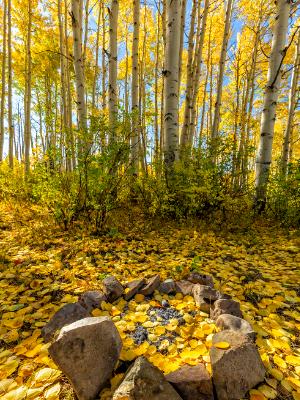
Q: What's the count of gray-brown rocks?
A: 15